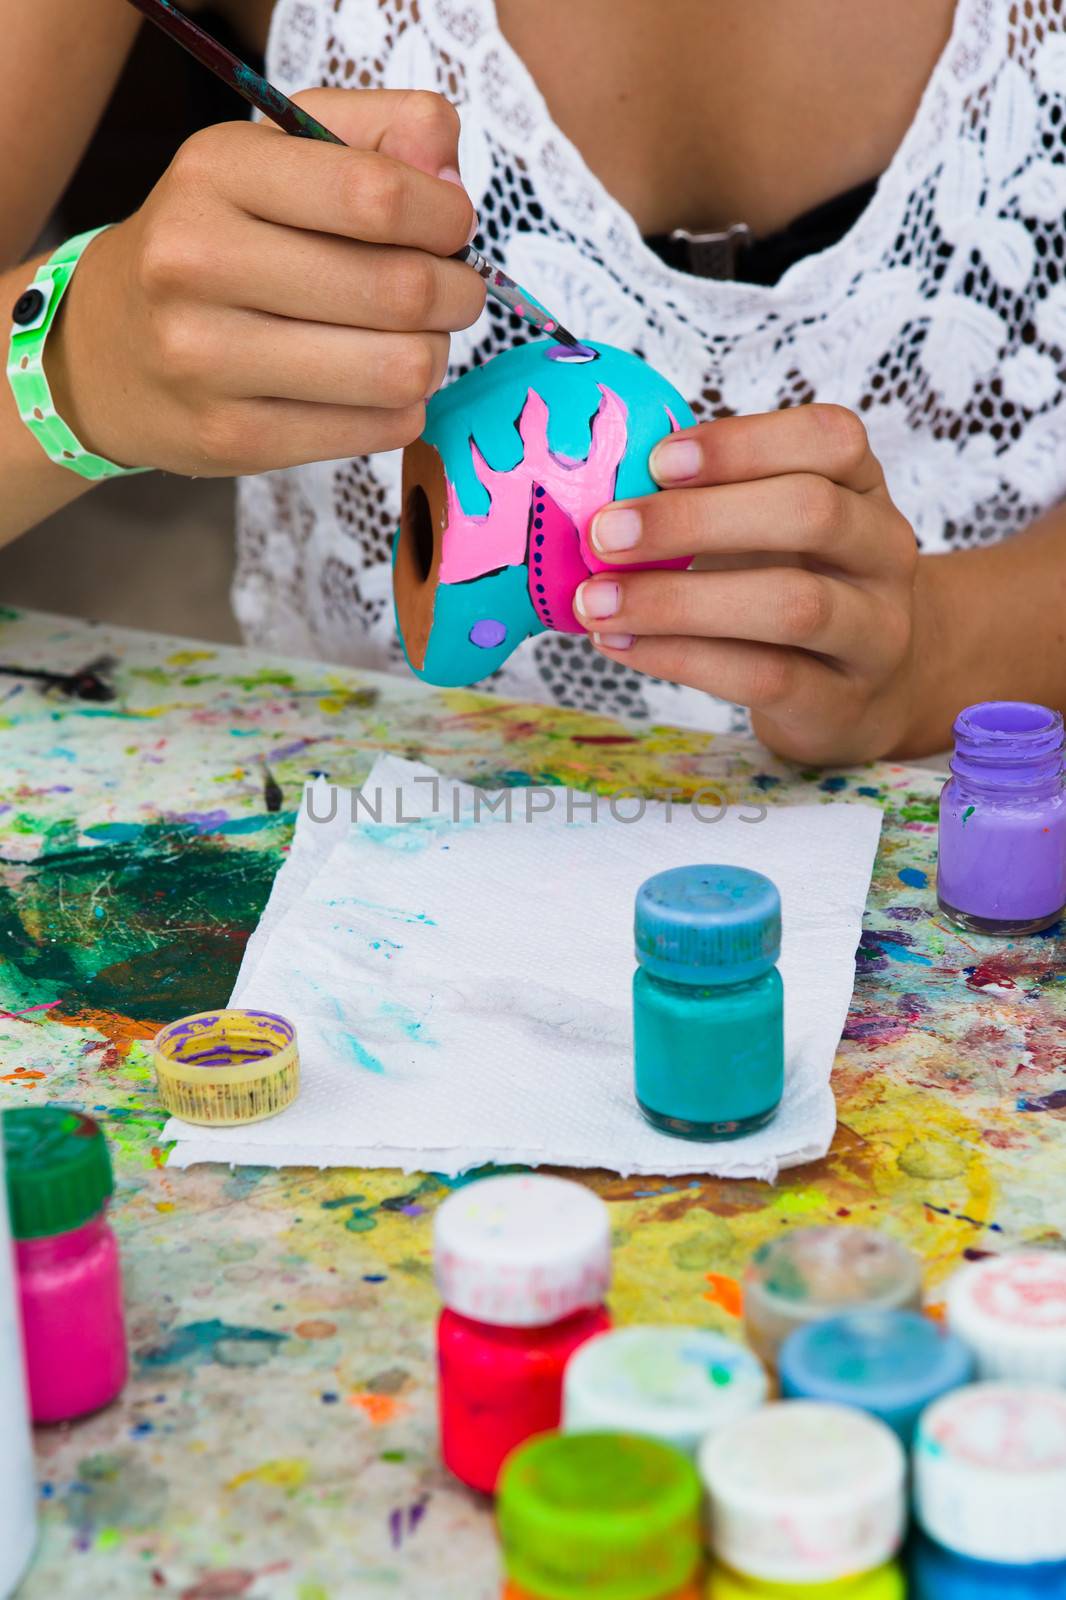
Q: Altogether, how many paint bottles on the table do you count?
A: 11